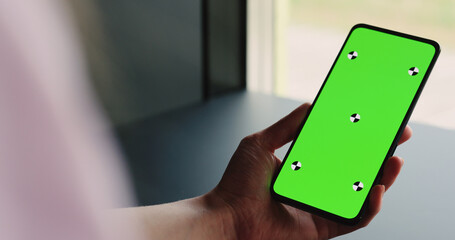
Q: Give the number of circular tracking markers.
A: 5